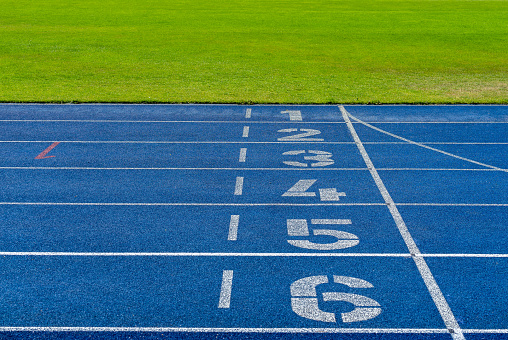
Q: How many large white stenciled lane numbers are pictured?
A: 6